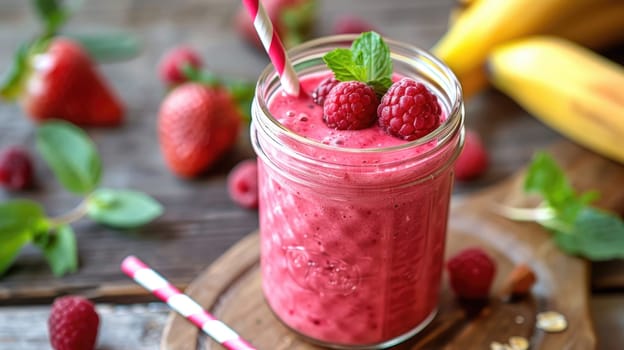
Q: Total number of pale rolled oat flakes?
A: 3